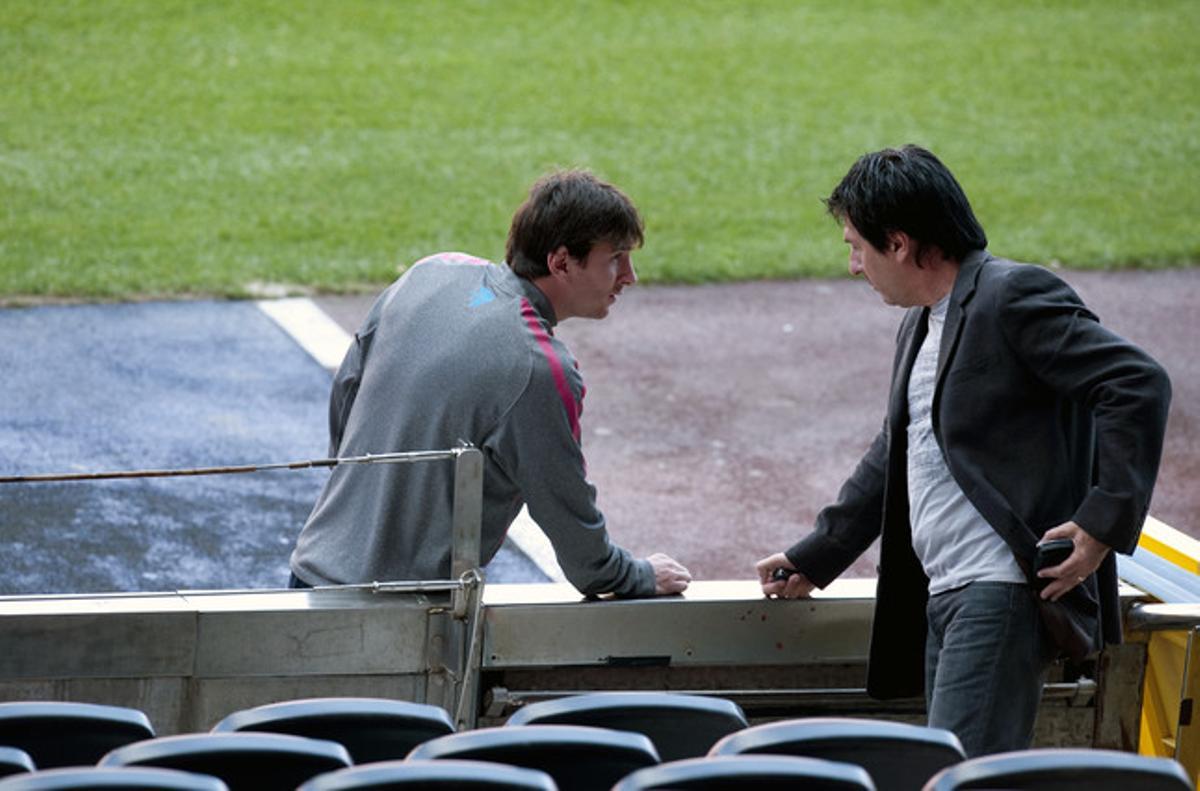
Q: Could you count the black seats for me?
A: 11